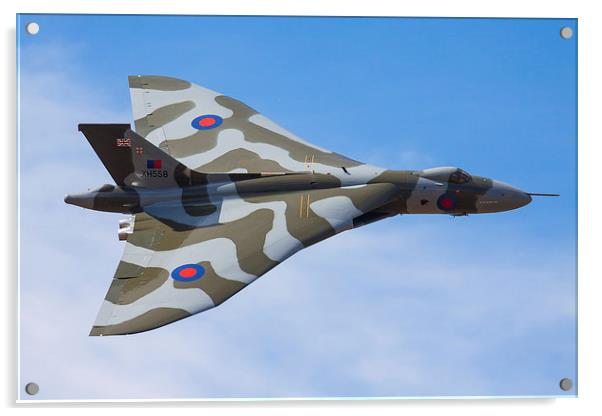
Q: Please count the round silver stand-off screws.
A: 4